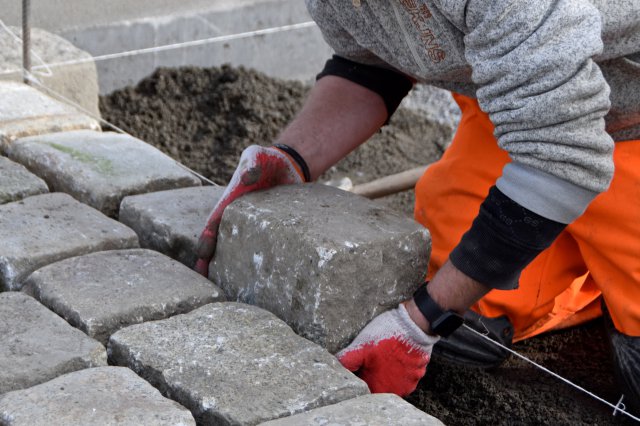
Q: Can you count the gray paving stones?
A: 12